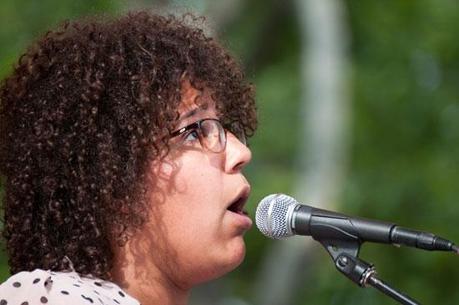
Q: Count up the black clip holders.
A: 1